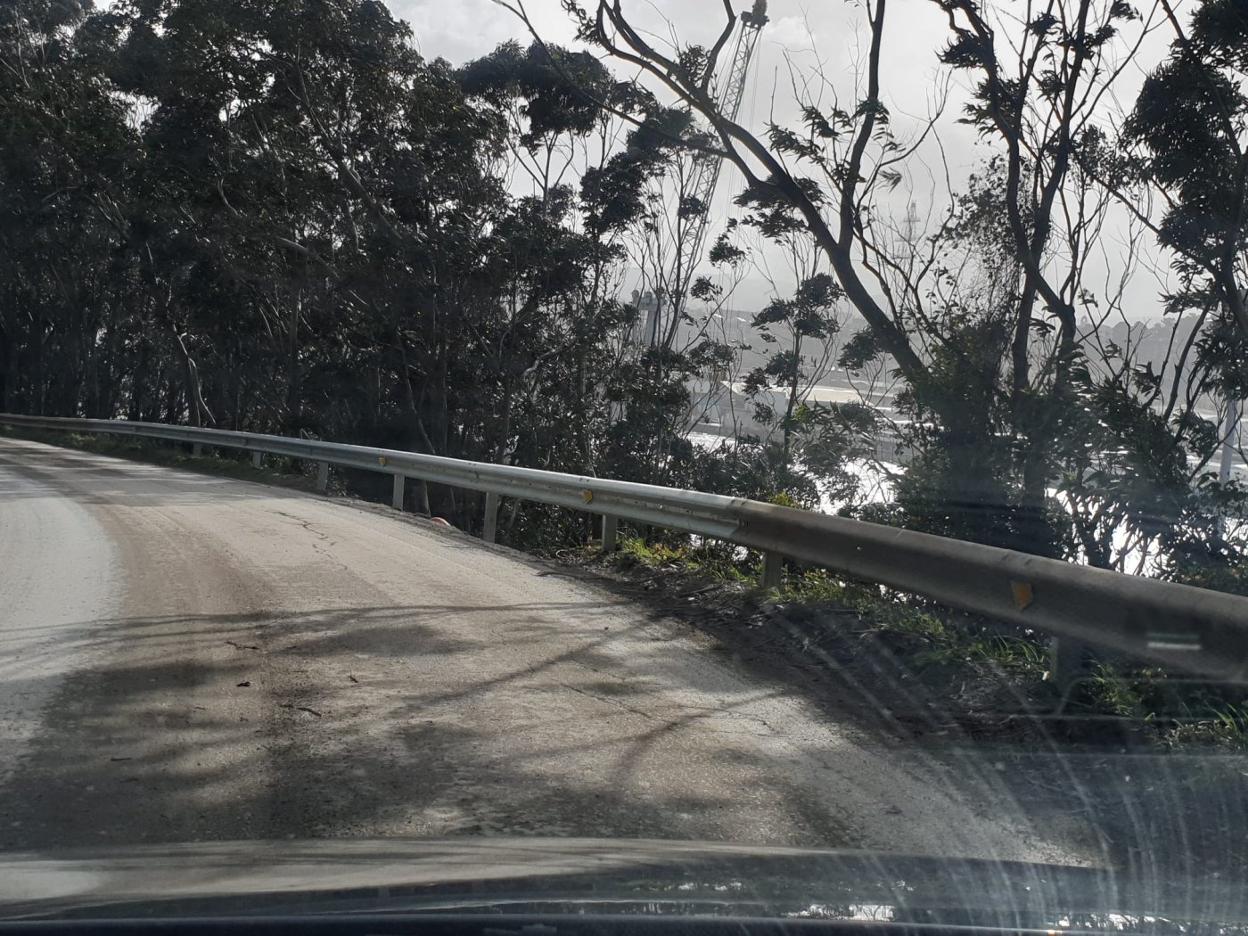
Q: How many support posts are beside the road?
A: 8